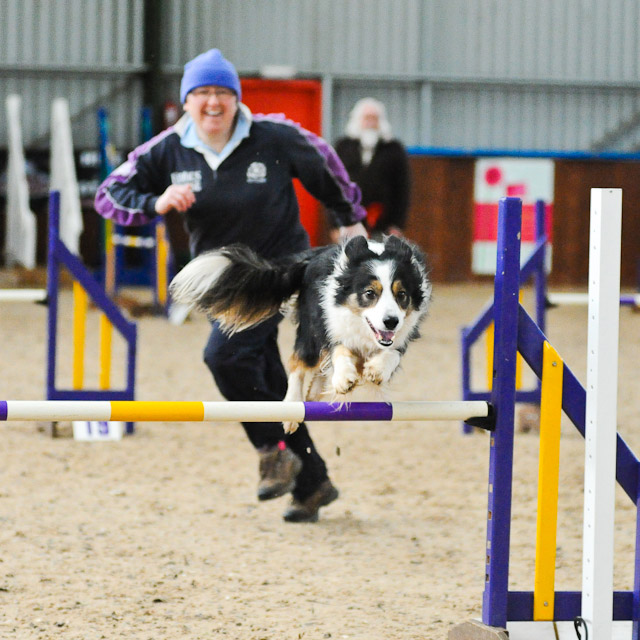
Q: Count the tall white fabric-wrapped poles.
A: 2